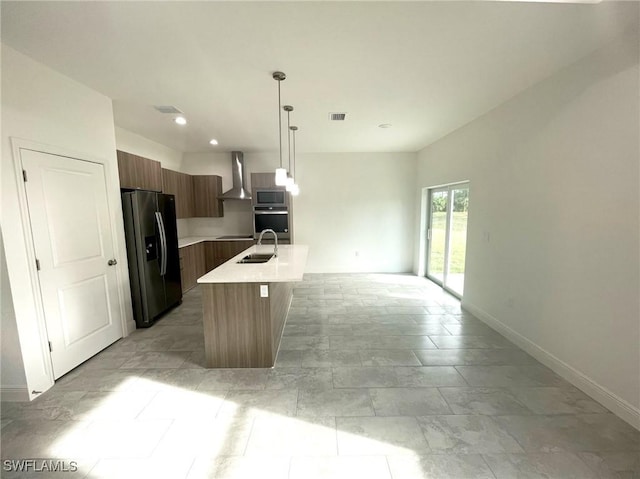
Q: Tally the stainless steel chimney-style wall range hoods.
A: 1